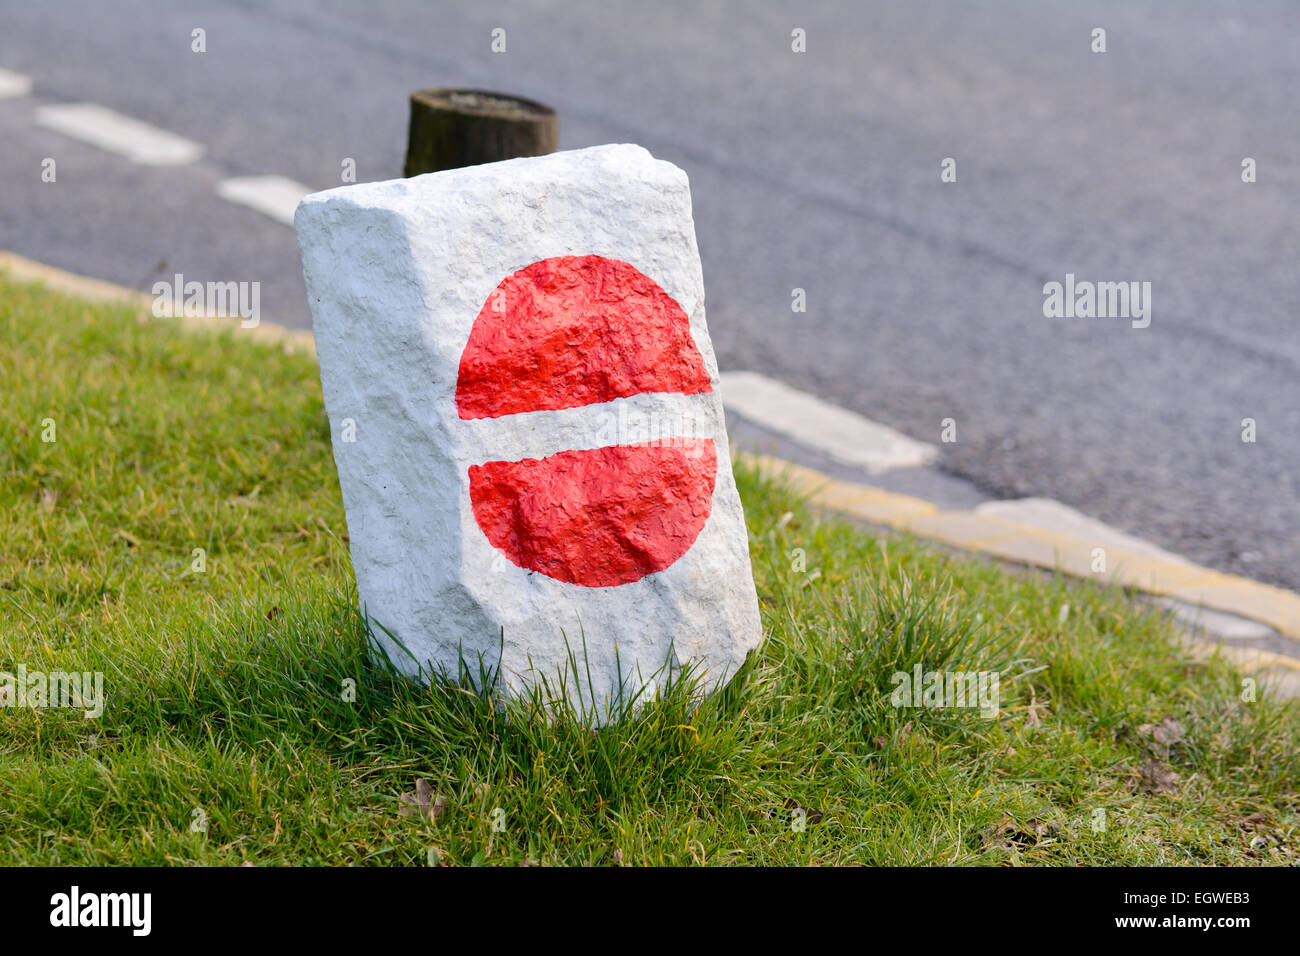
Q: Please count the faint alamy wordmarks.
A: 5